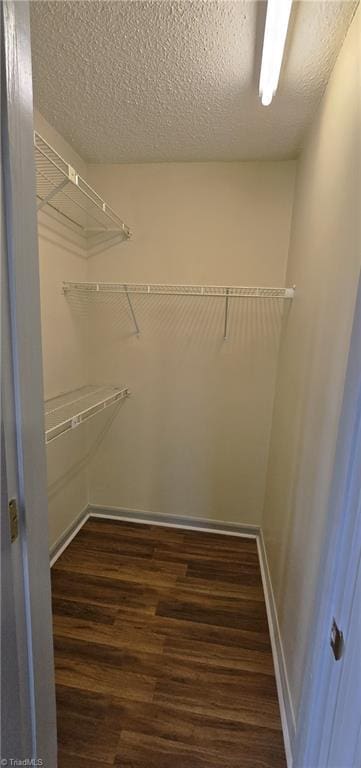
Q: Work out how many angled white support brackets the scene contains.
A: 3